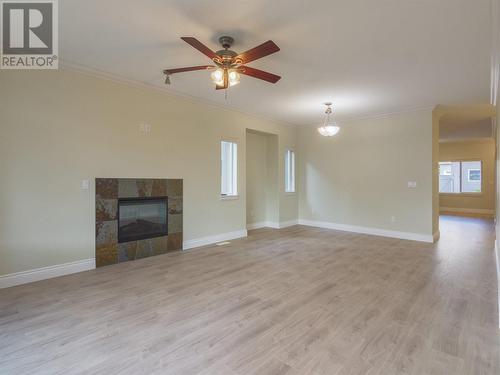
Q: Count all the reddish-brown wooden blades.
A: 5